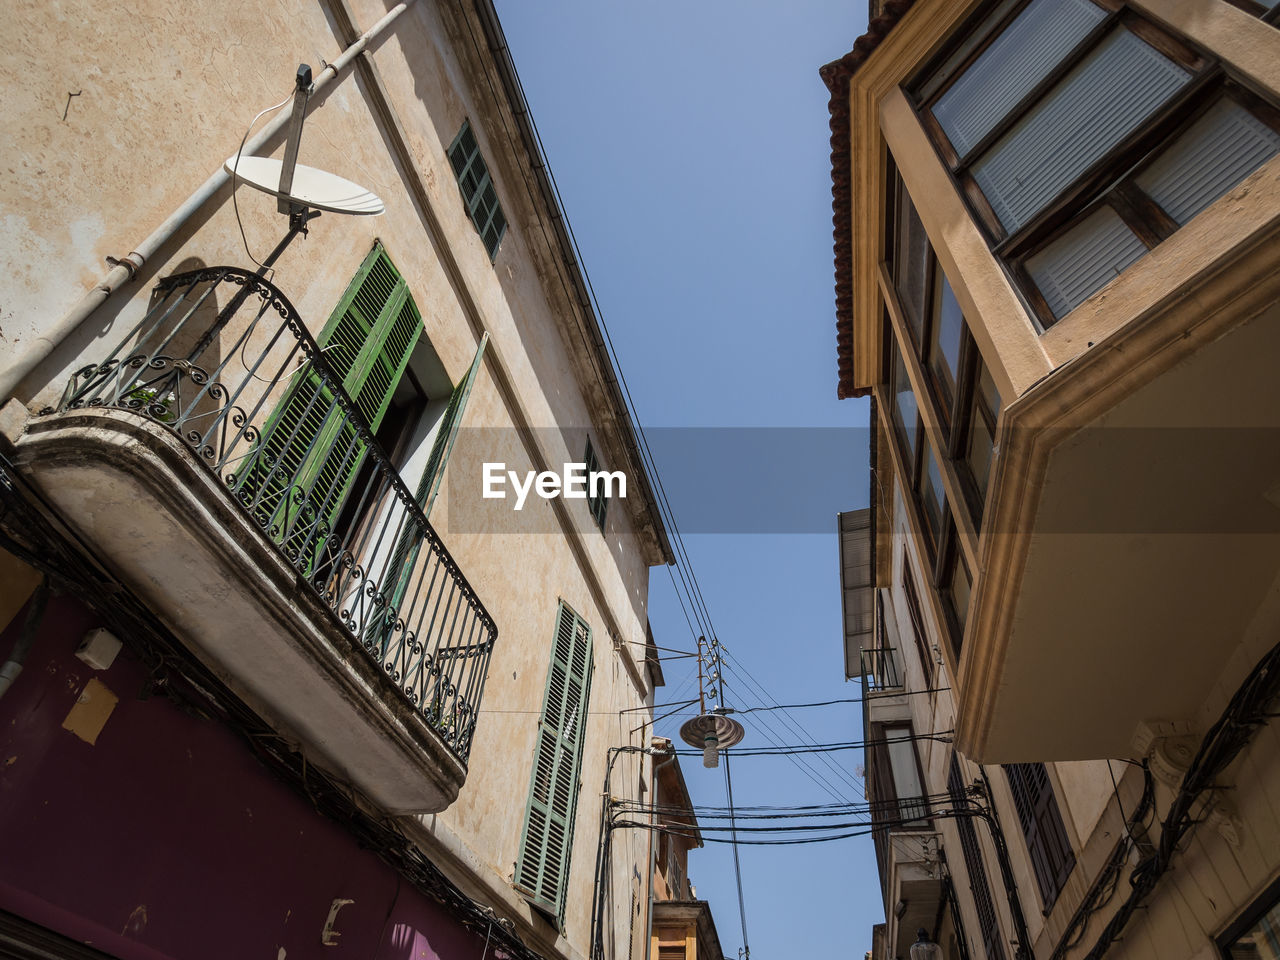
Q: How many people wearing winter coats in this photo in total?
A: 0